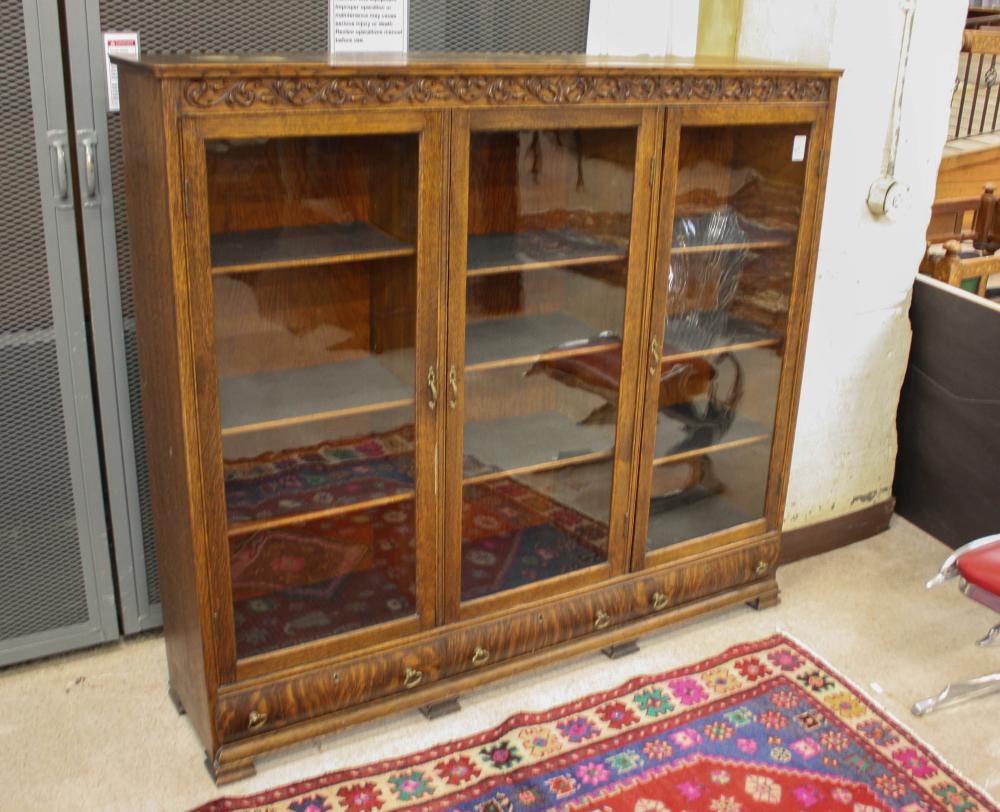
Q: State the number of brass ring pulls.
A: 6